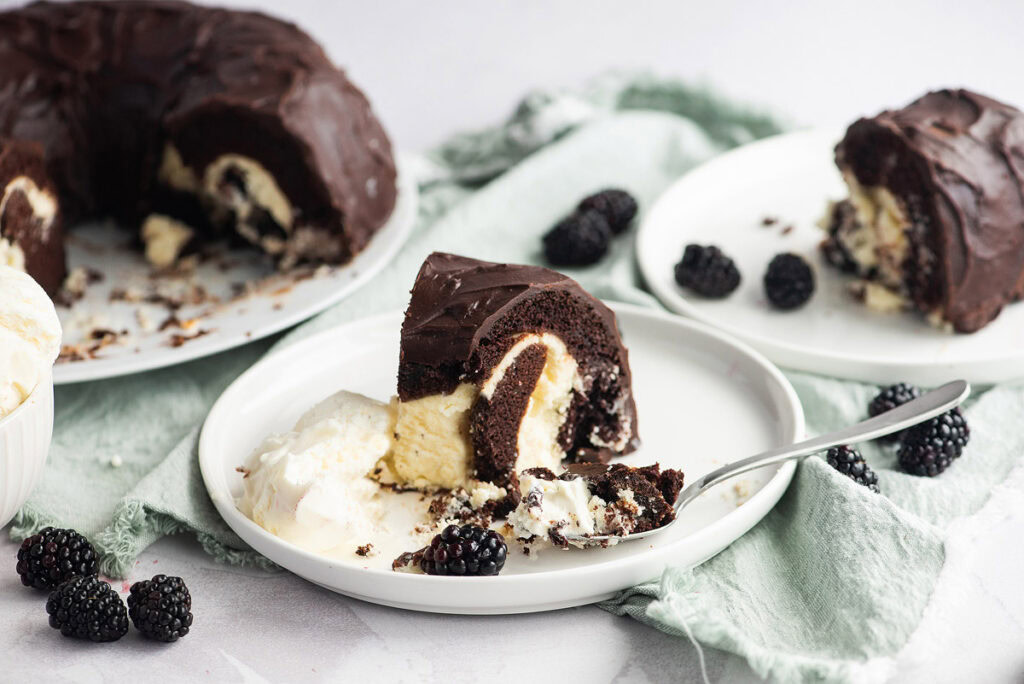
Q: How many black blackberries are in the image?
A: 11